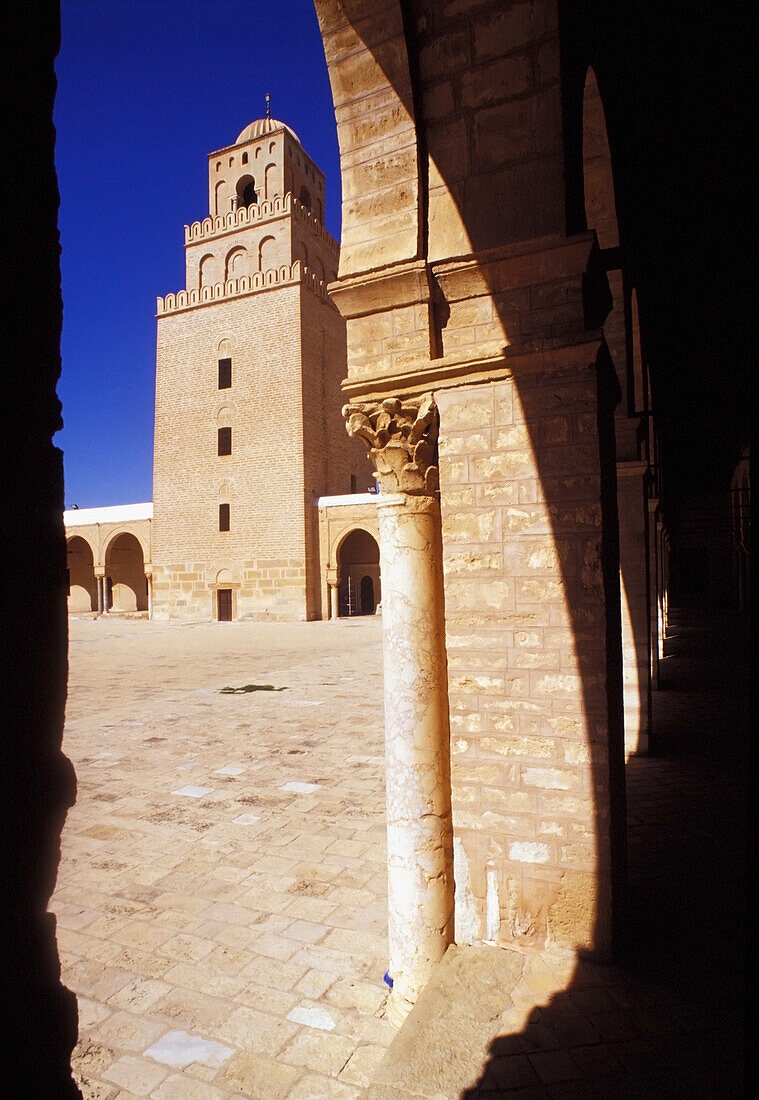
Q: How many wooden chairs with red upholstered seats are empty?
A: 0